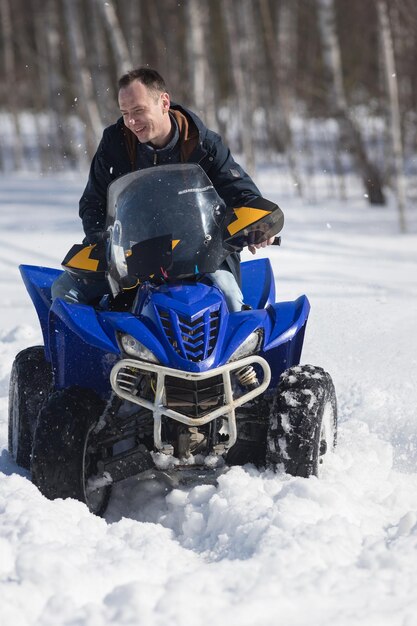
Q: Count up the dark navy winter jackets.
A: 1